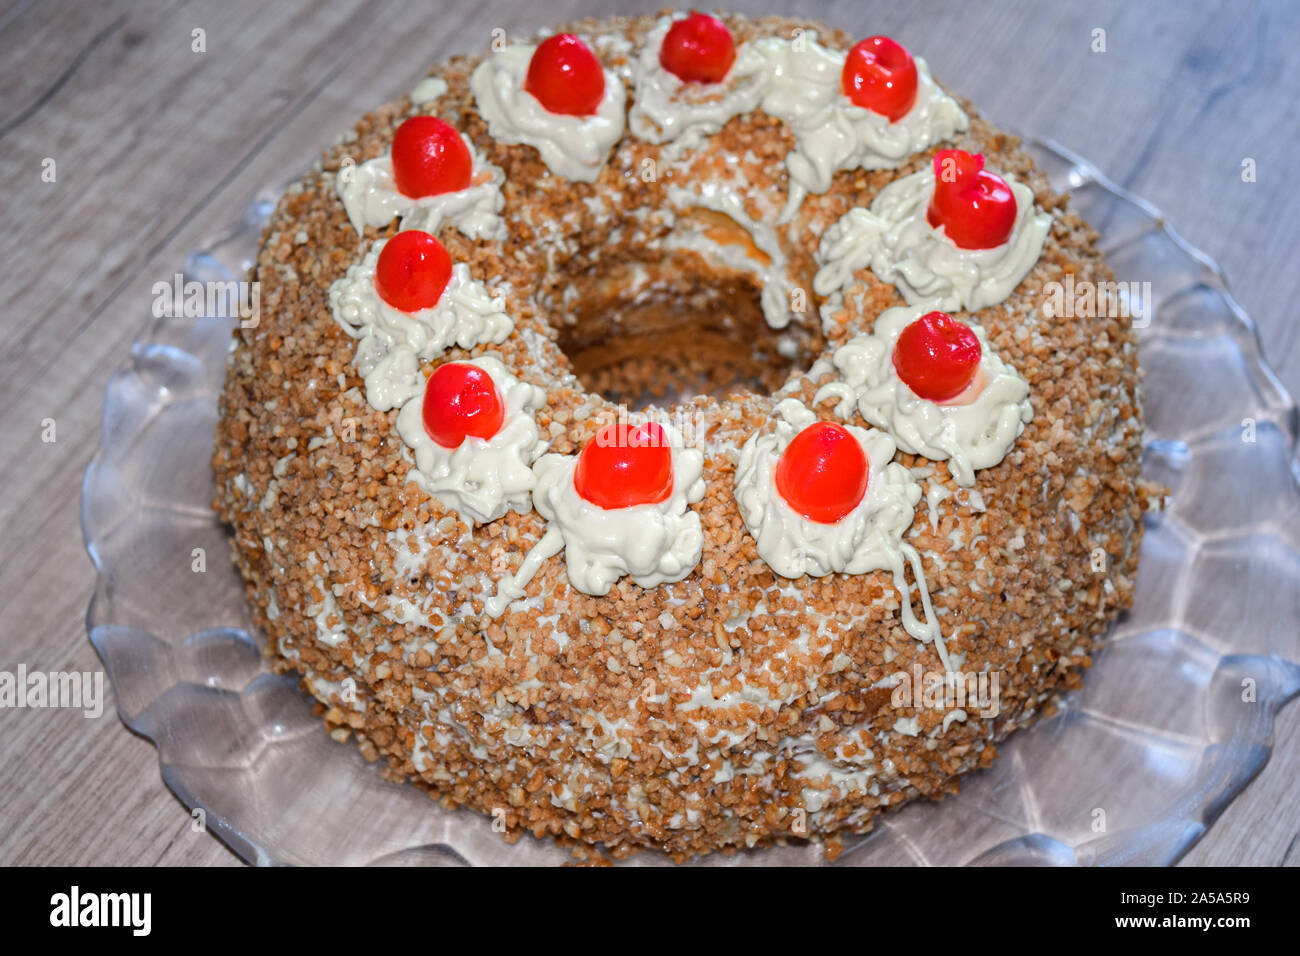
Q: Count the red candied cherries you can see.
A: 10